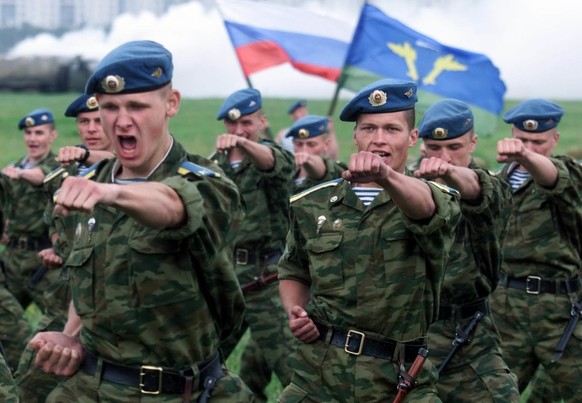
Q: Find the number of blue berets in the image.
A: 9